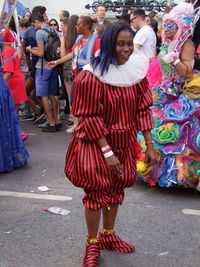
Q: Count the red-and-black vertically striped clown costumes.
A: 1